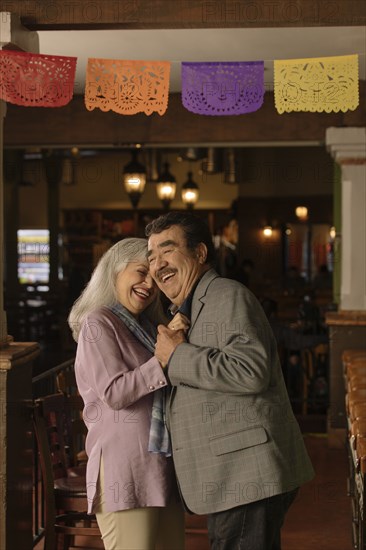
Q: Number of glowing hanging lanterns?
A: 3